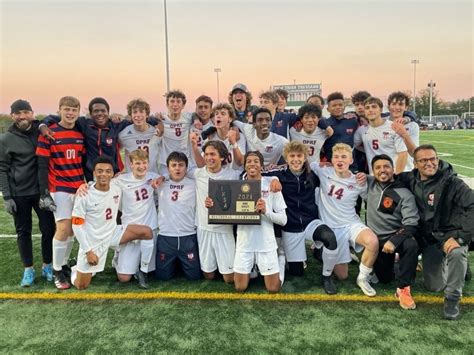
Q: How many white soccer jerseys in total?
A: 14